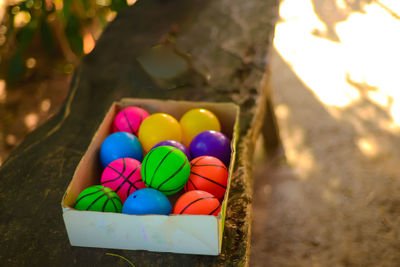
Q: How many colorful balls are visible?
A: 12